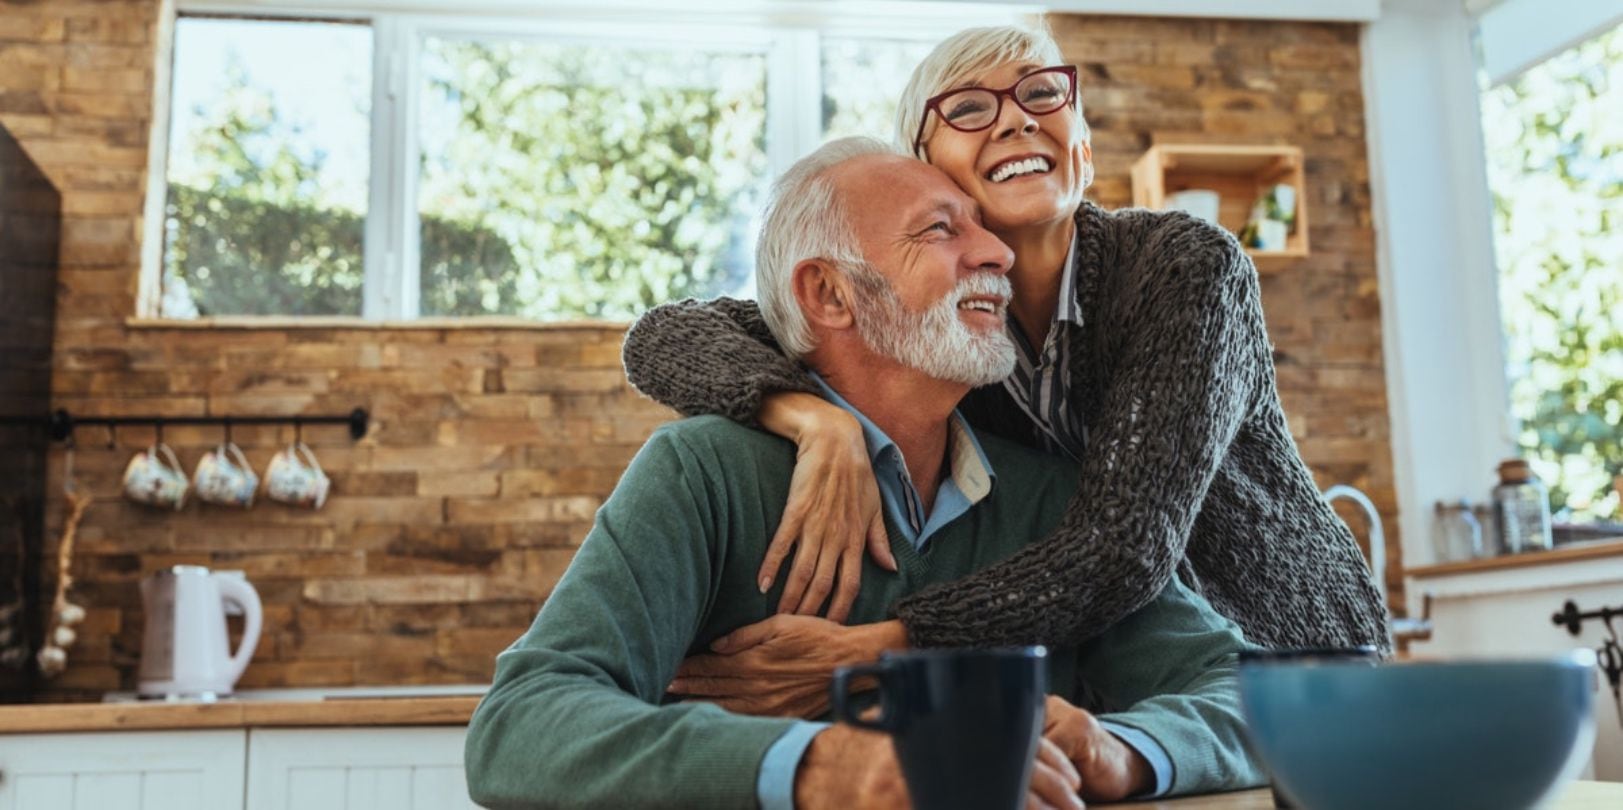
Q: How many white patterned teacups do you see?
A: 3